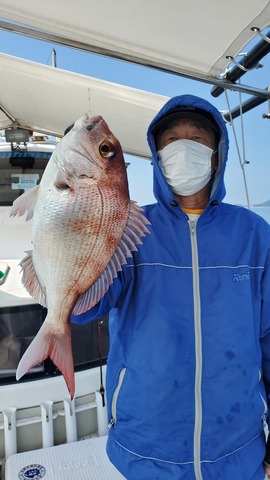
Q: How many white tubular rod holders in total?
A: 4